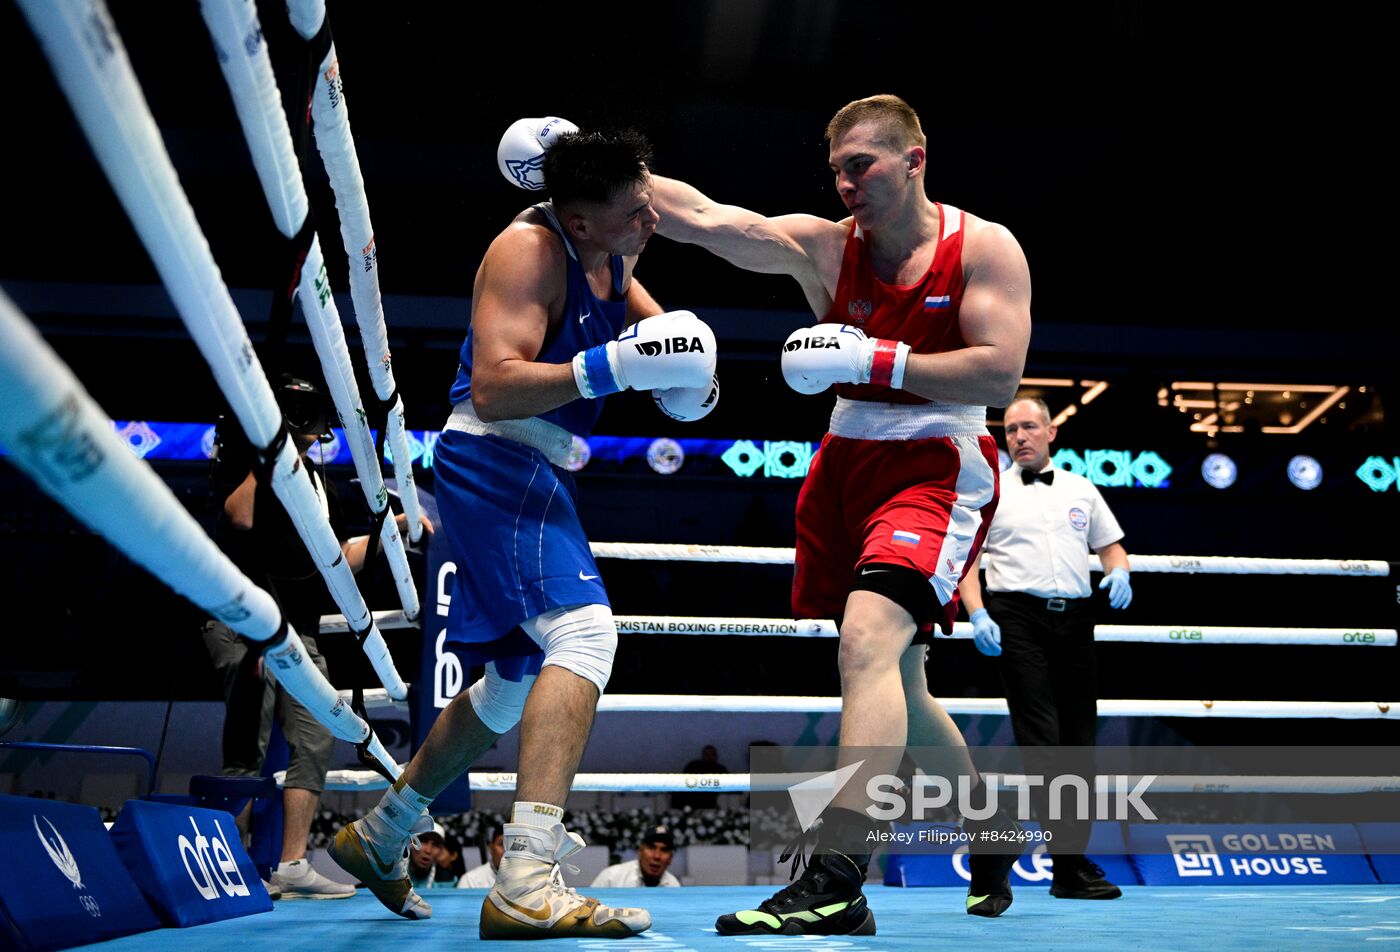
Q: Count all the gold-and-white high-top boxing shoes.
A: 2